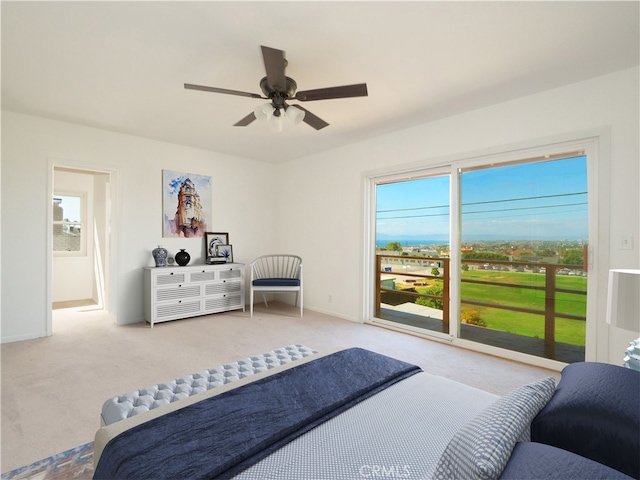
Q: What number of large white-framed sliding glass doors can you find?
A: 1